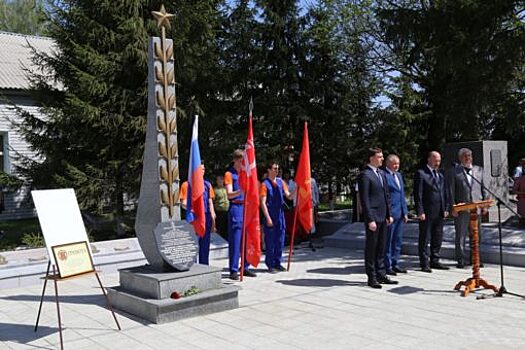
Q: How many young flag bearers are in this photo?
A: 3